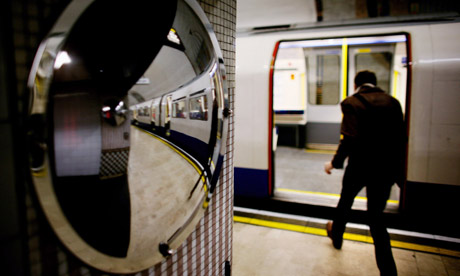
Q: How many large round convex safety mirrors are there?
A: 1